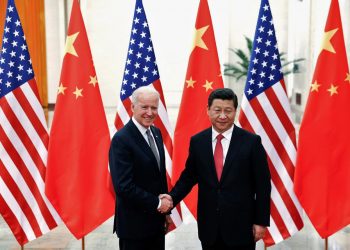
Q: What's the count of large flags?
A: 6